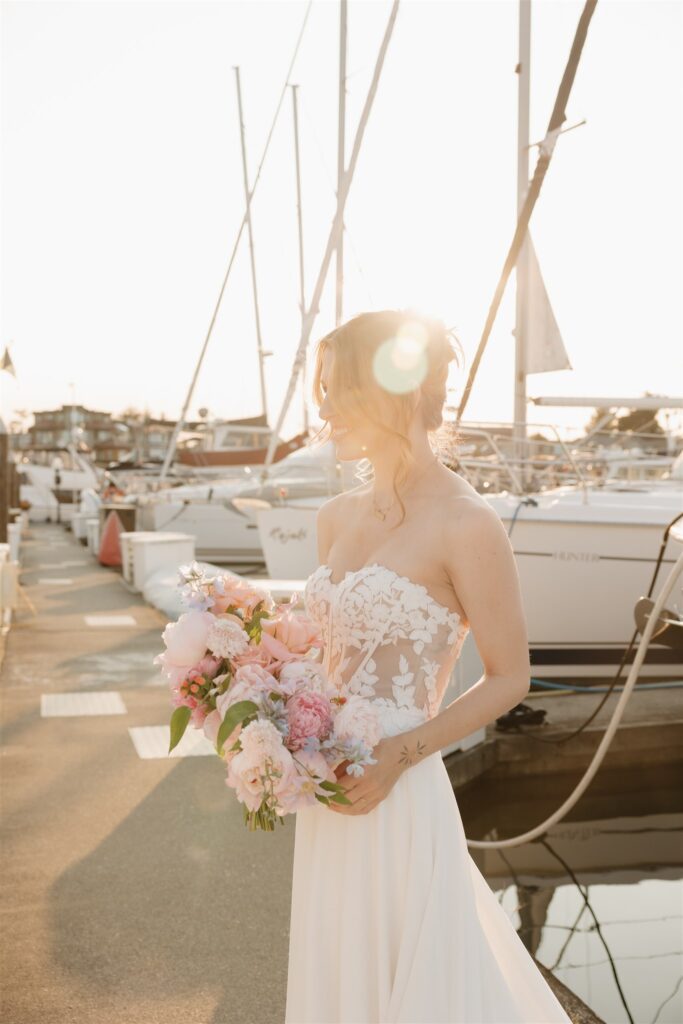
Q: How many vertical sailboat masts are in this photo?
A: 4